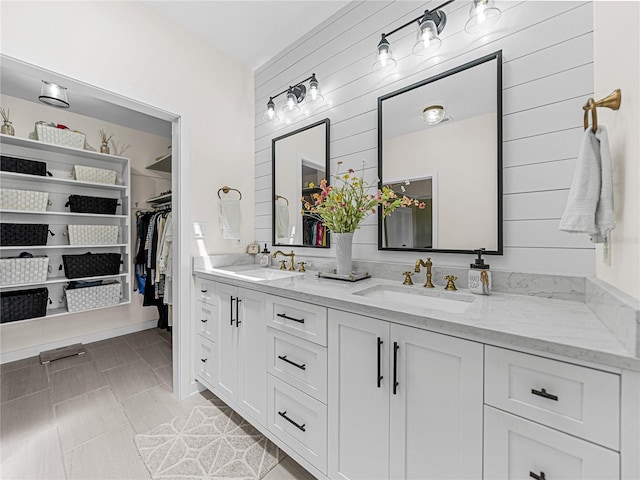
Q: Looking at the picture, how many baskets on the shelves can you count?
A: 11